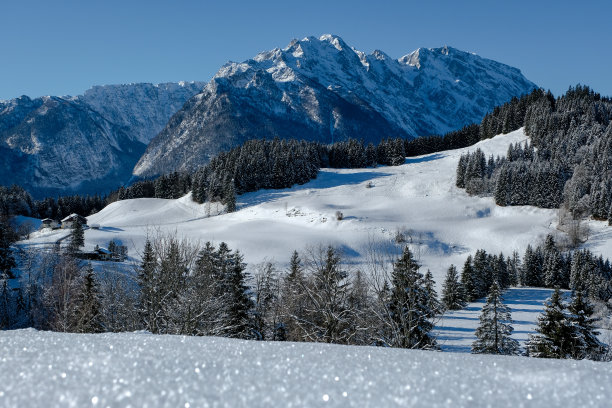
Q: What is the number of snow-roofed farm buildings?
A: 3